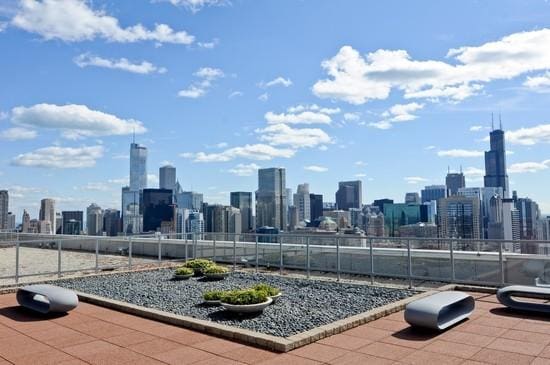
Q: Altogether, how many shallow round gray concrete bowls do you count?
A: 6